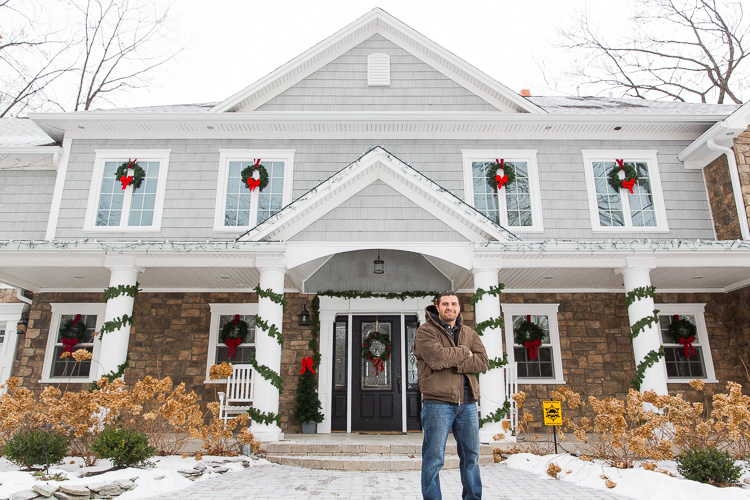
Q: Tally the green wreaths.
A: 9